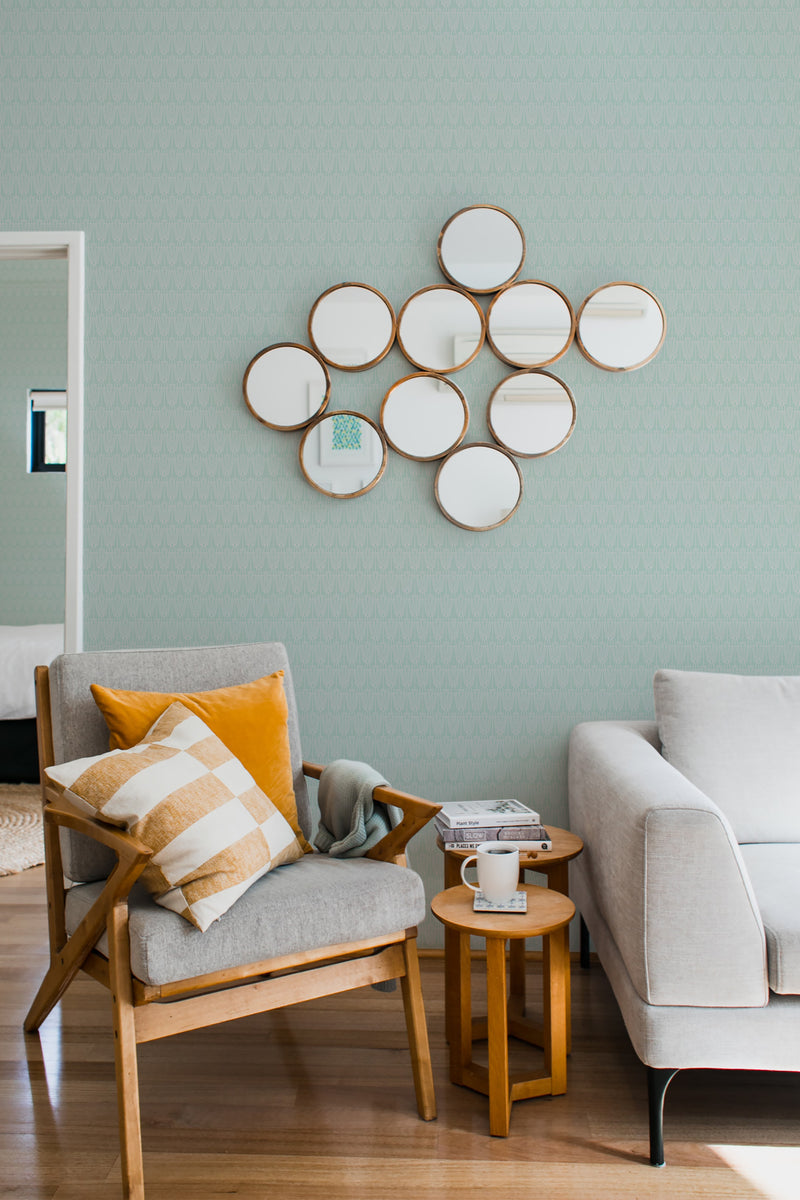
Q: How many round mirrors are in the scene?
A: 10